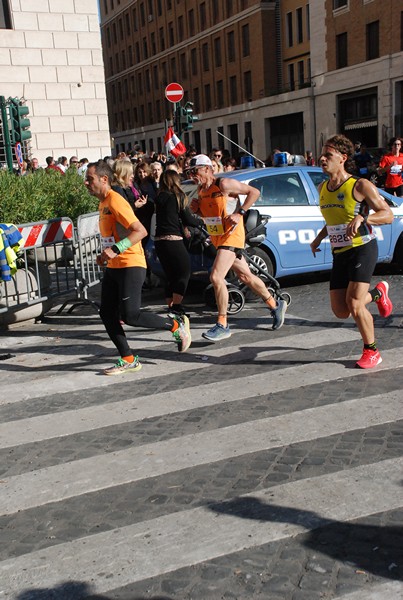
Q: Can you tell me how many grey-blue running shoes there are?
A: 2